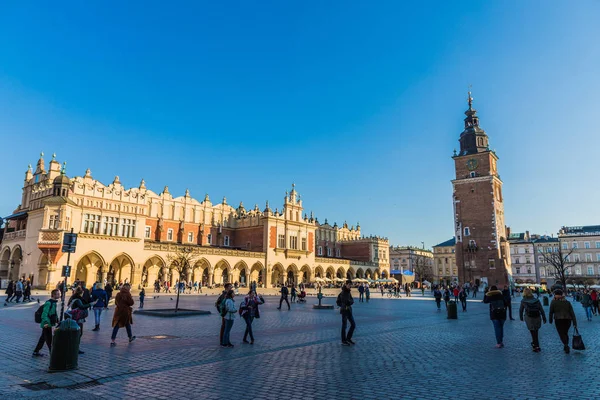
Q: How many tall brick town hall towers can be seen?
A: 1